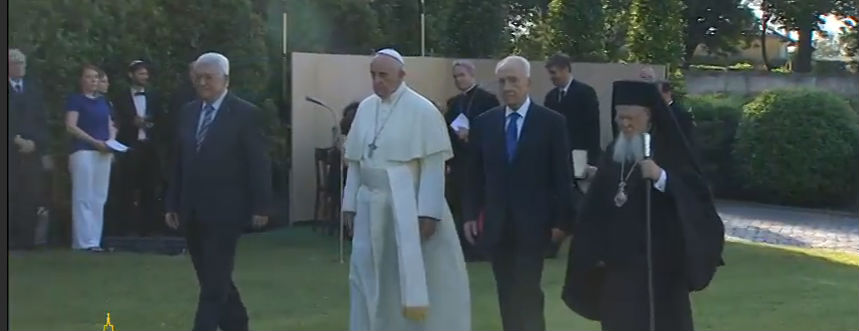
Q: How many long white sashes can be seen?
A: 1